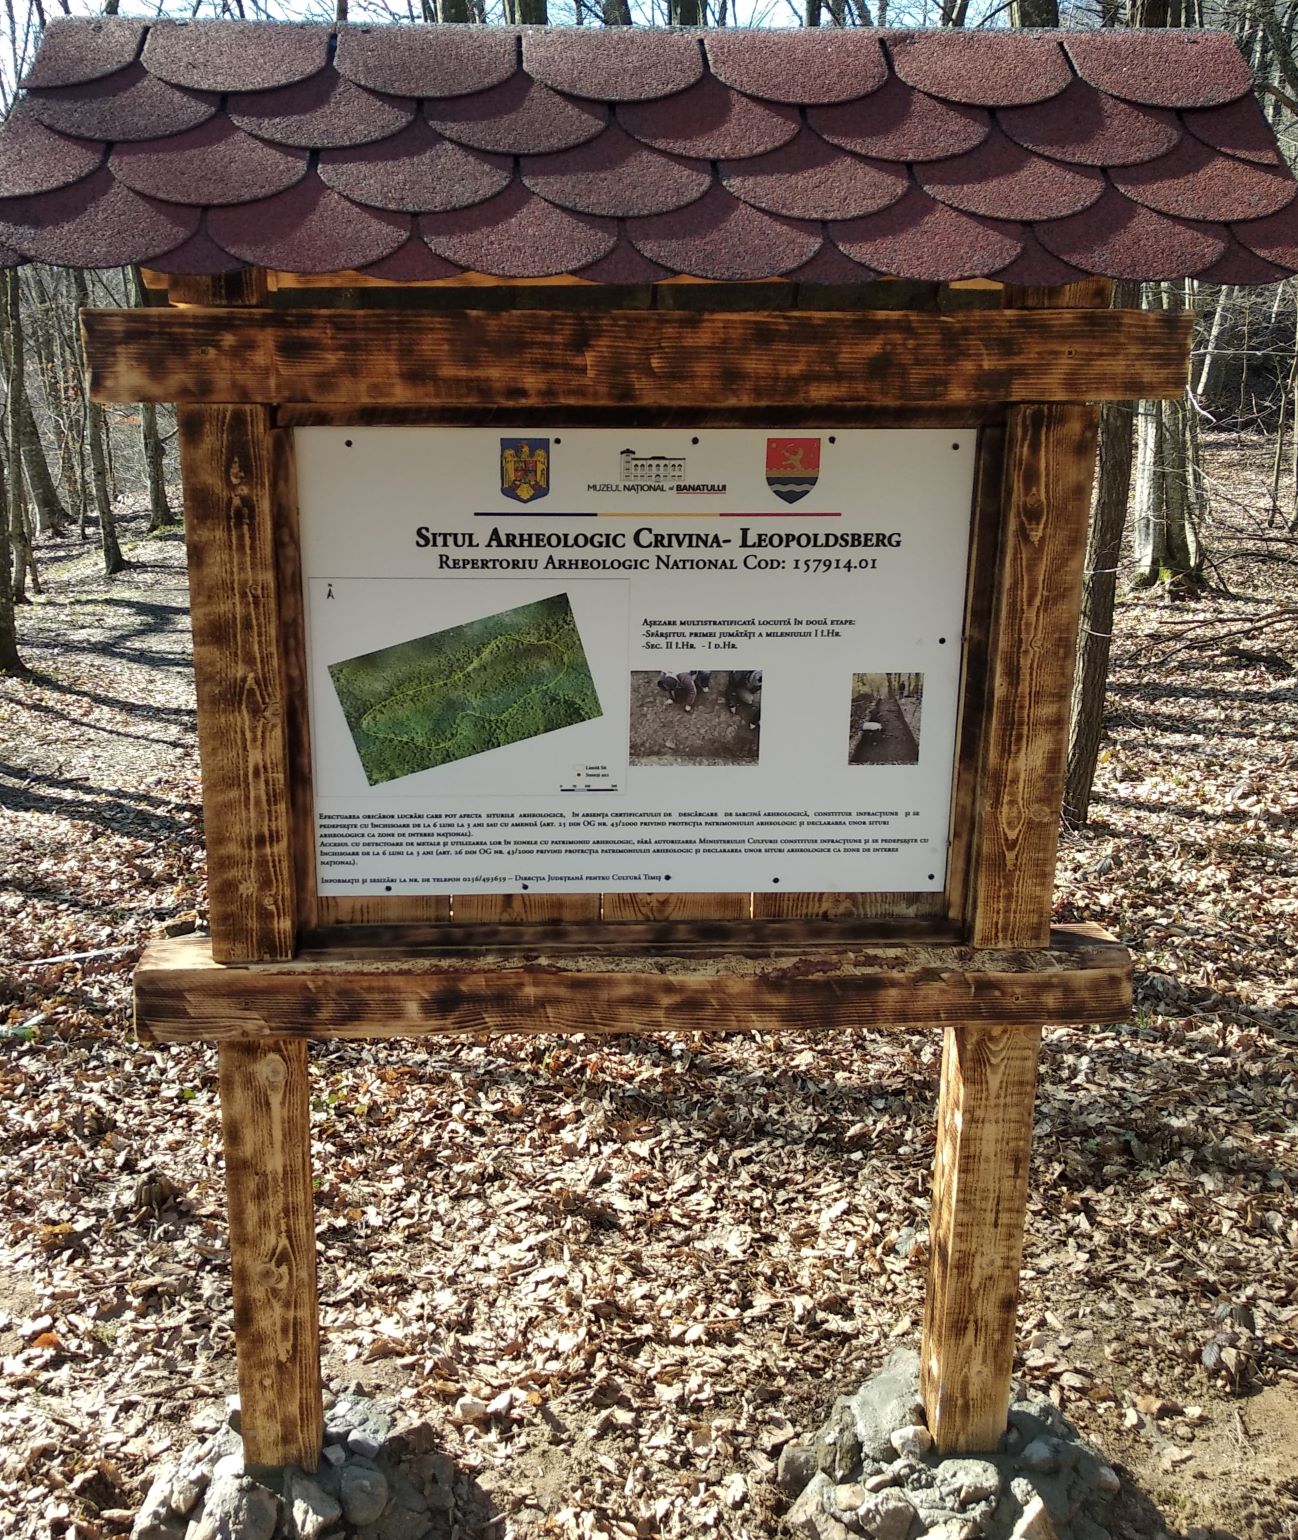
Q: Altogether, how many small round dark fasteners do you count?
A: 11